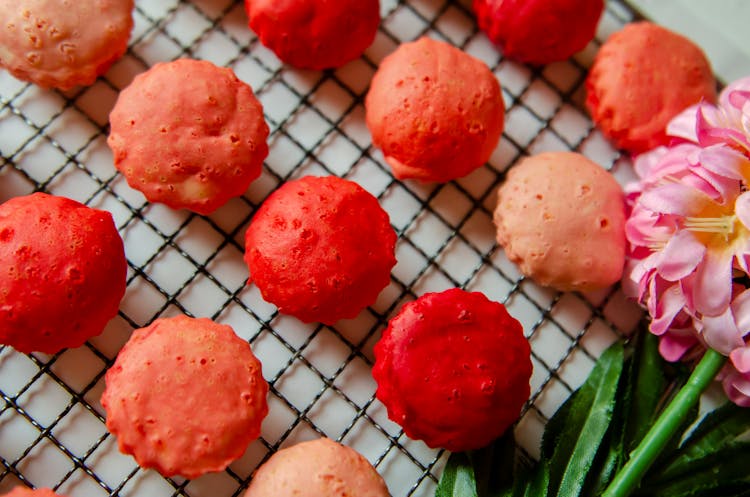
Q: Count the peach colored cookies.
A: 3